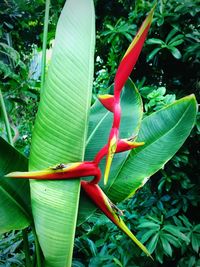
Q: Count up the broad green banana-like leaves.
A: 4